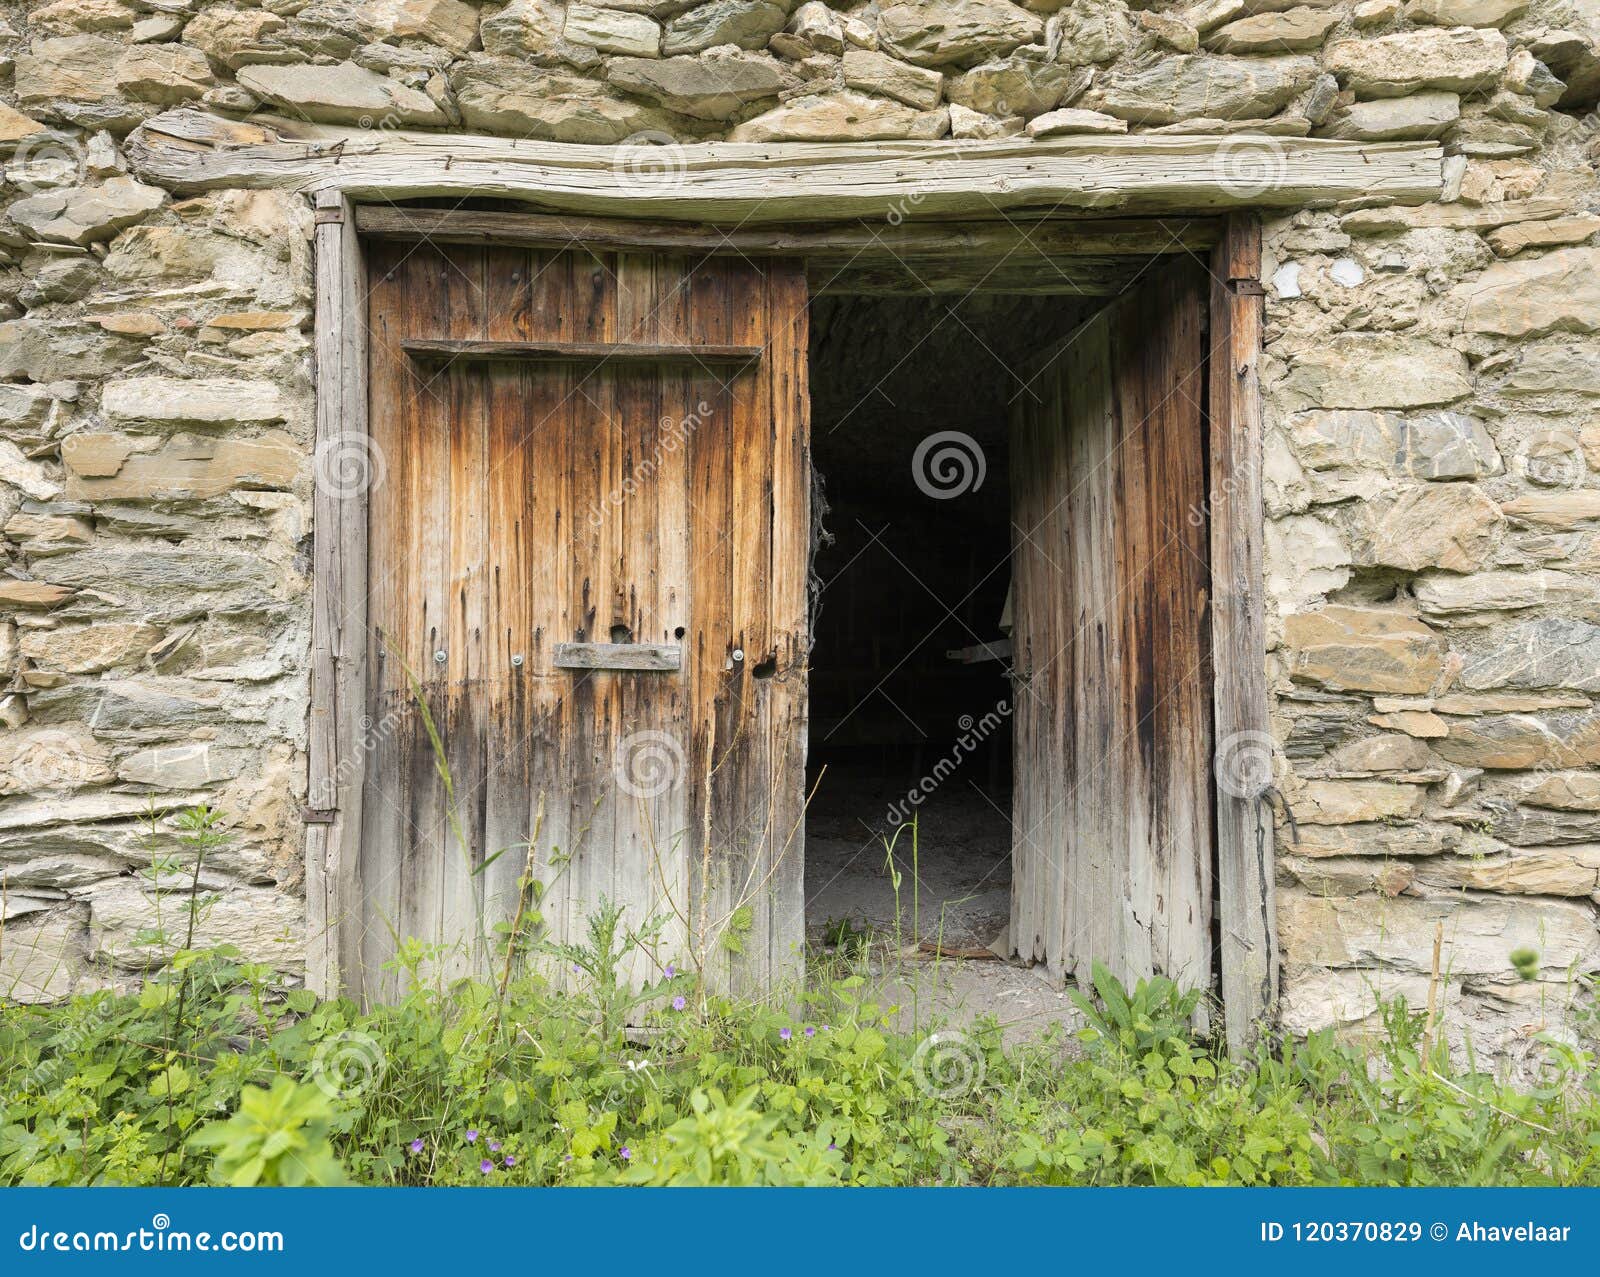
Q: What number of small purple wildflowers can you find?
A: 14